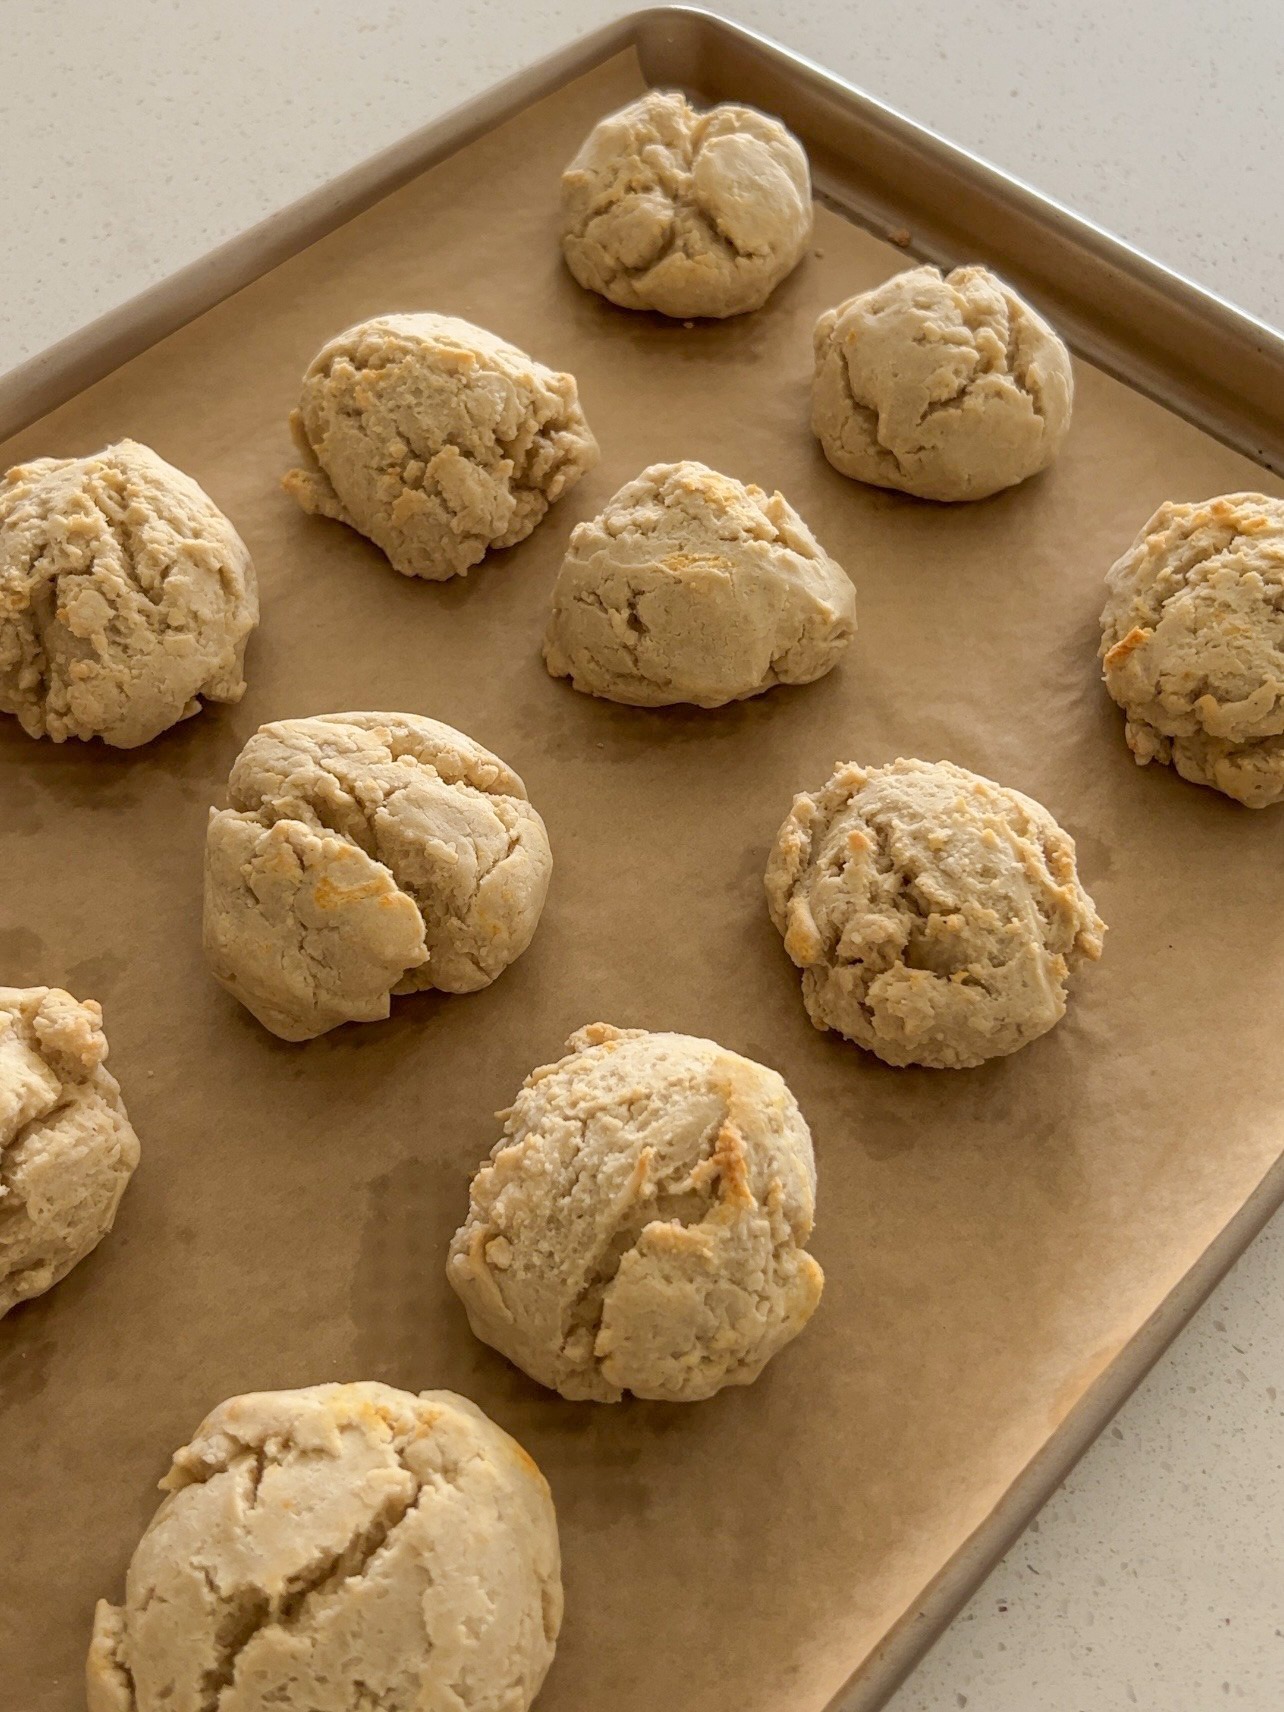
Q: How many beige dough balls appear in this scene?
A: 11